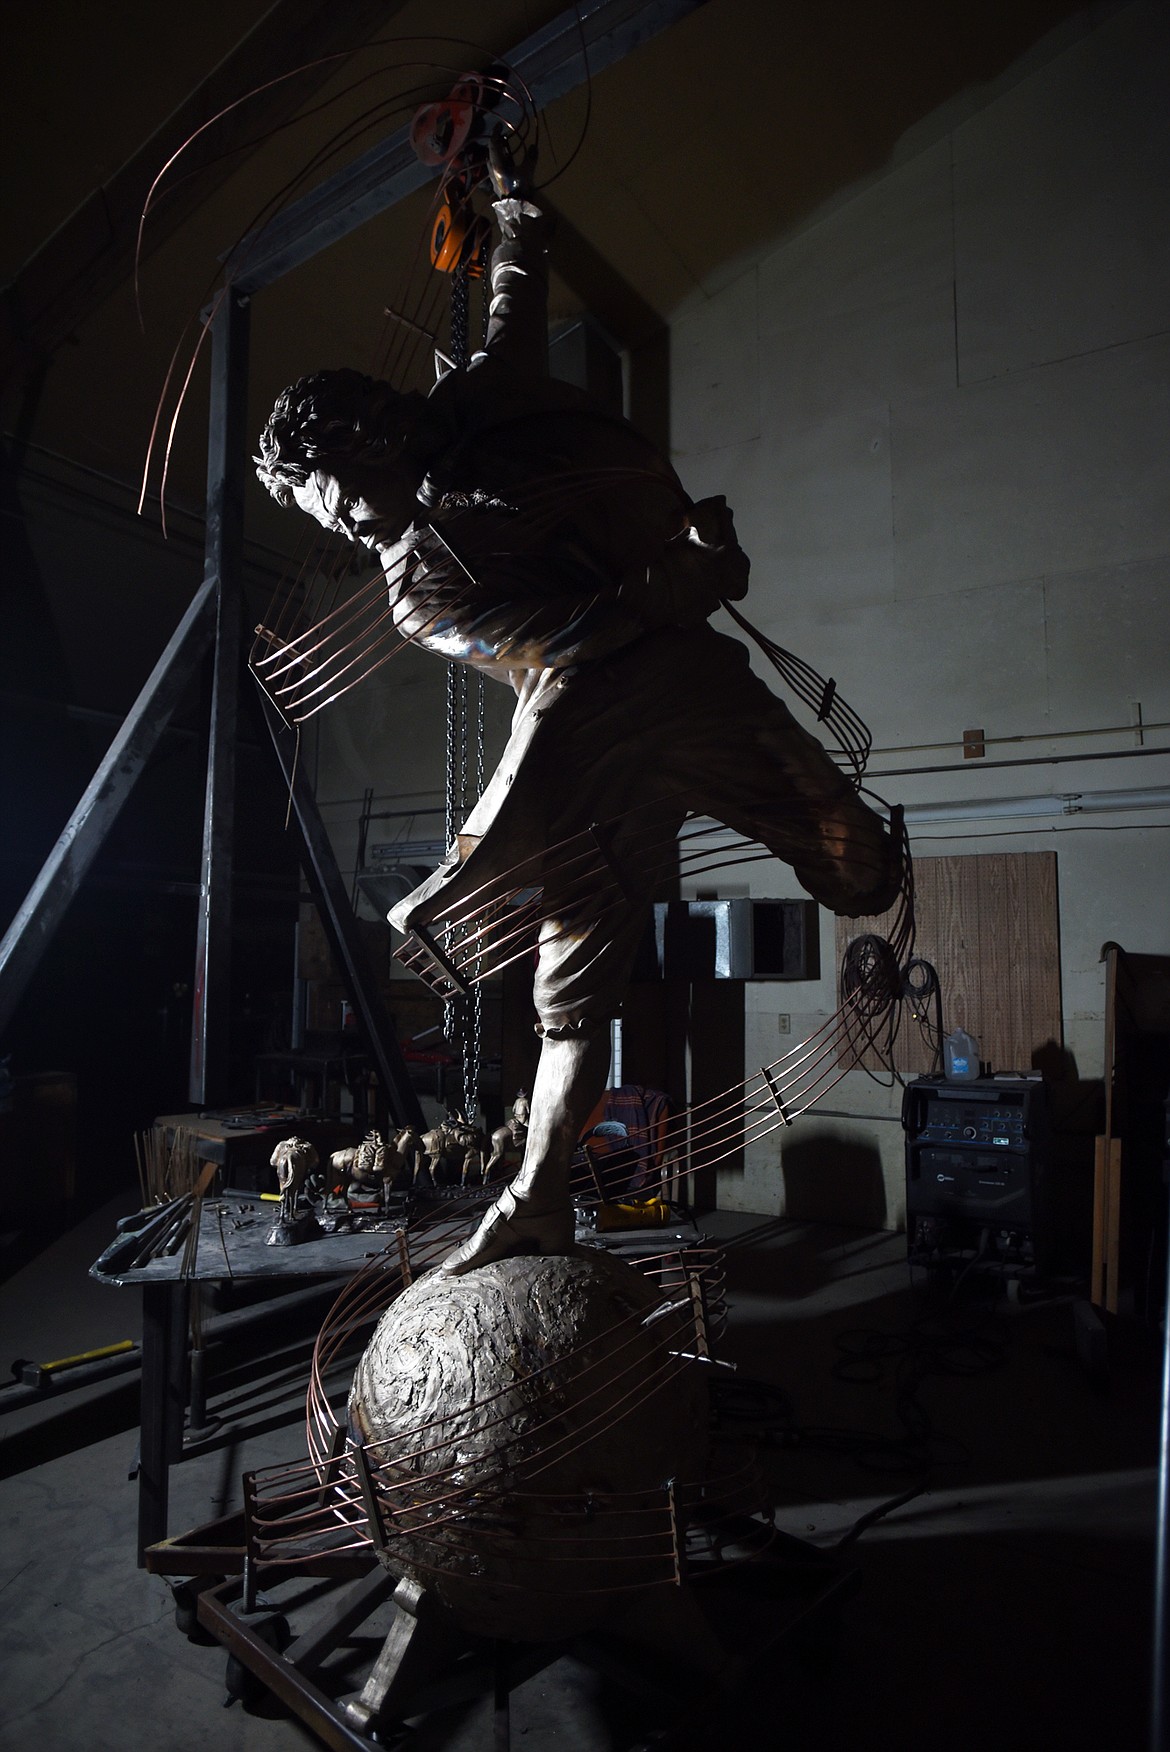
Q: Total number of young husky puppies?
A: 0